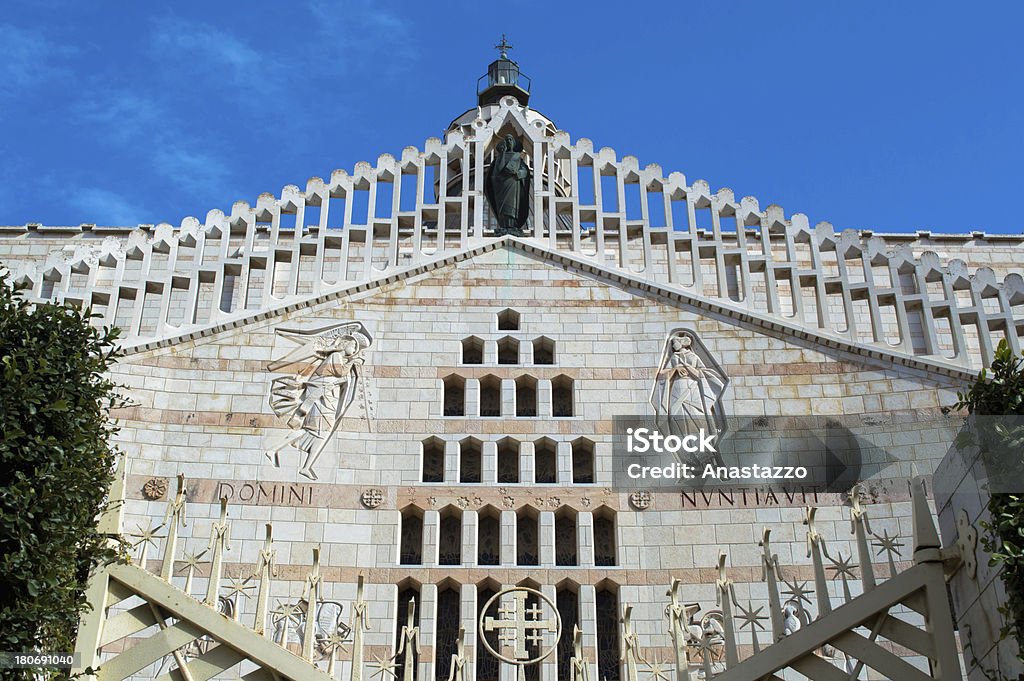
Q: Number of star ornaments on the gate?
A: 12